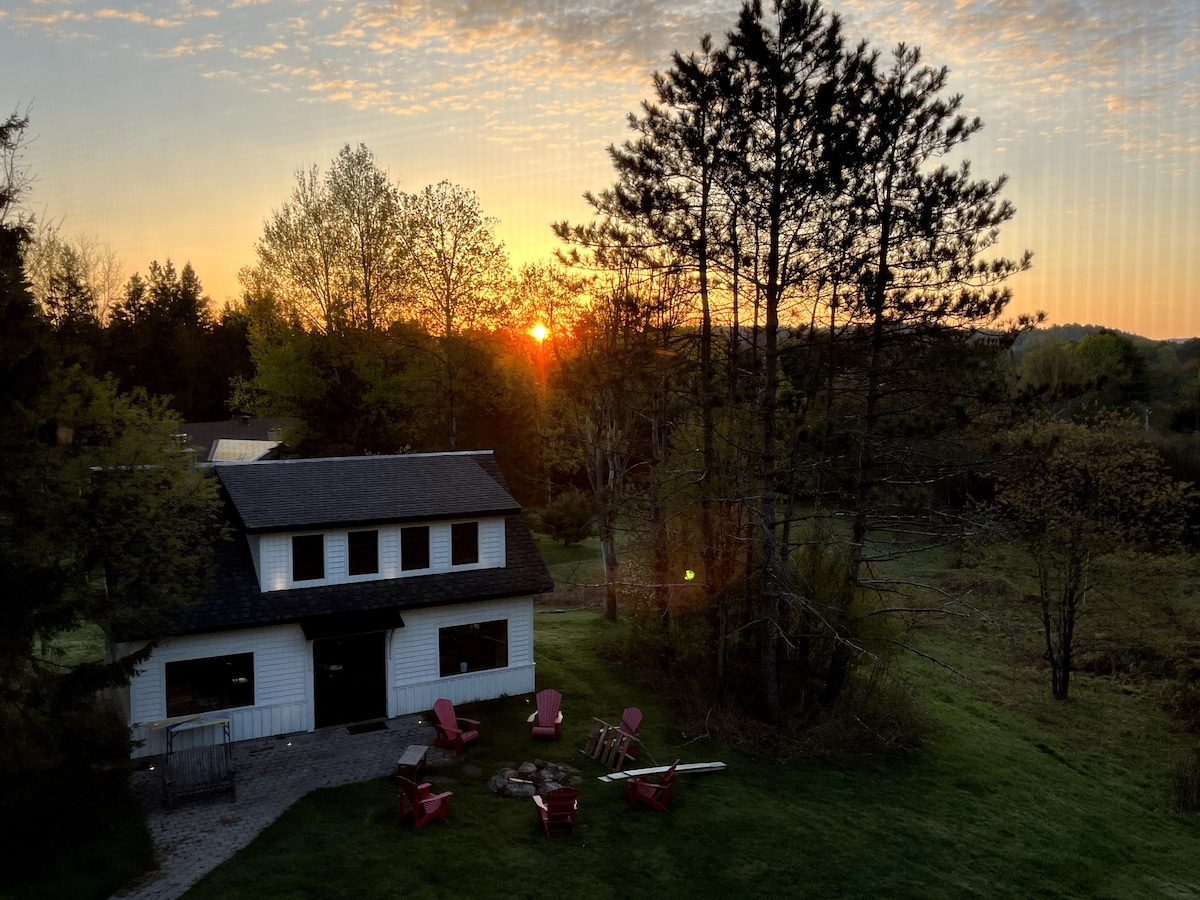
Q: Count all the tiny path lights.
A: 4